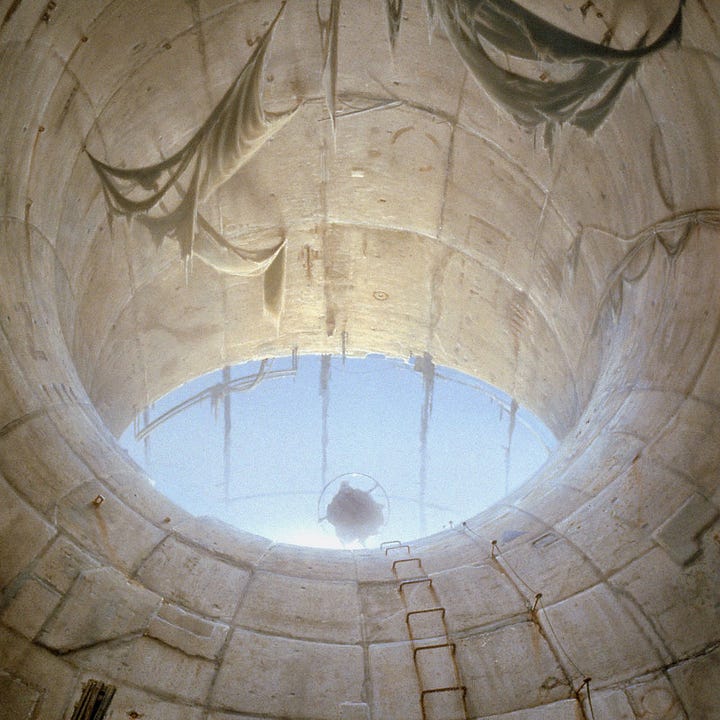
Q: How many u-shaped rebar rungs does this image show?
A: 7